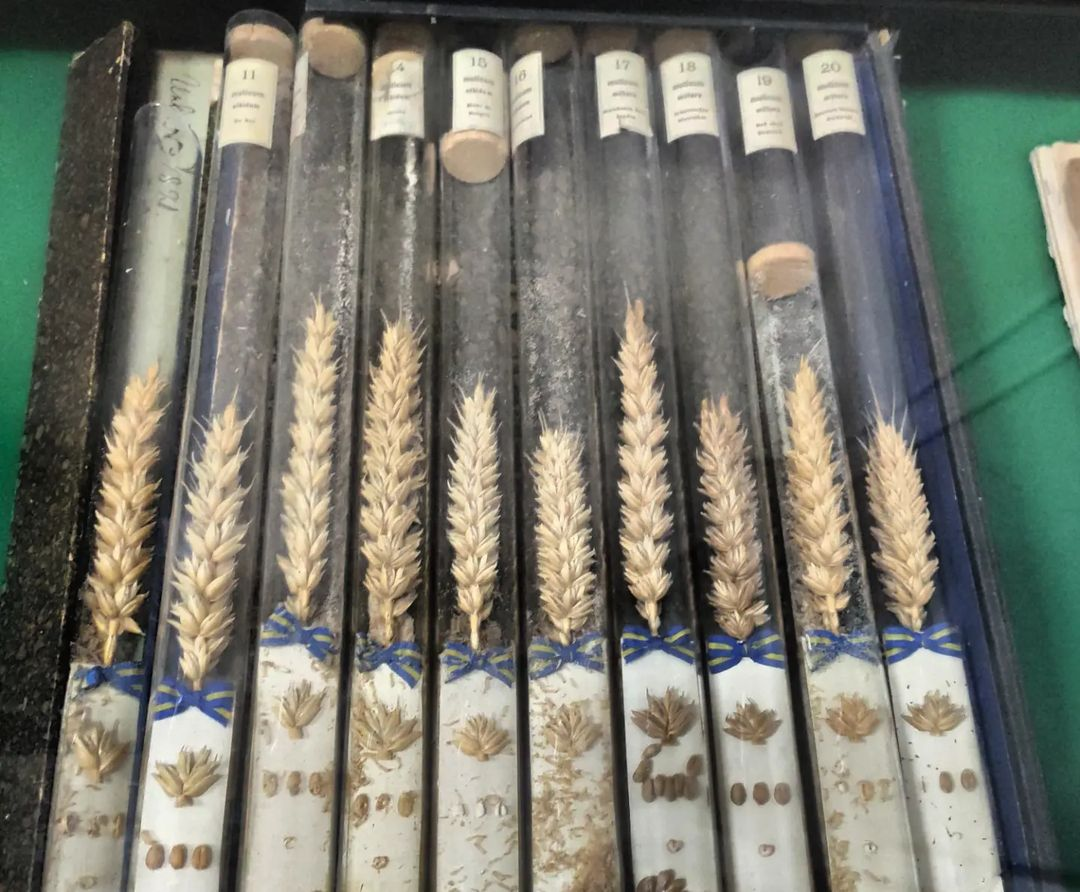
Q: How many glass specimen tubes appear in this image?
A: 10